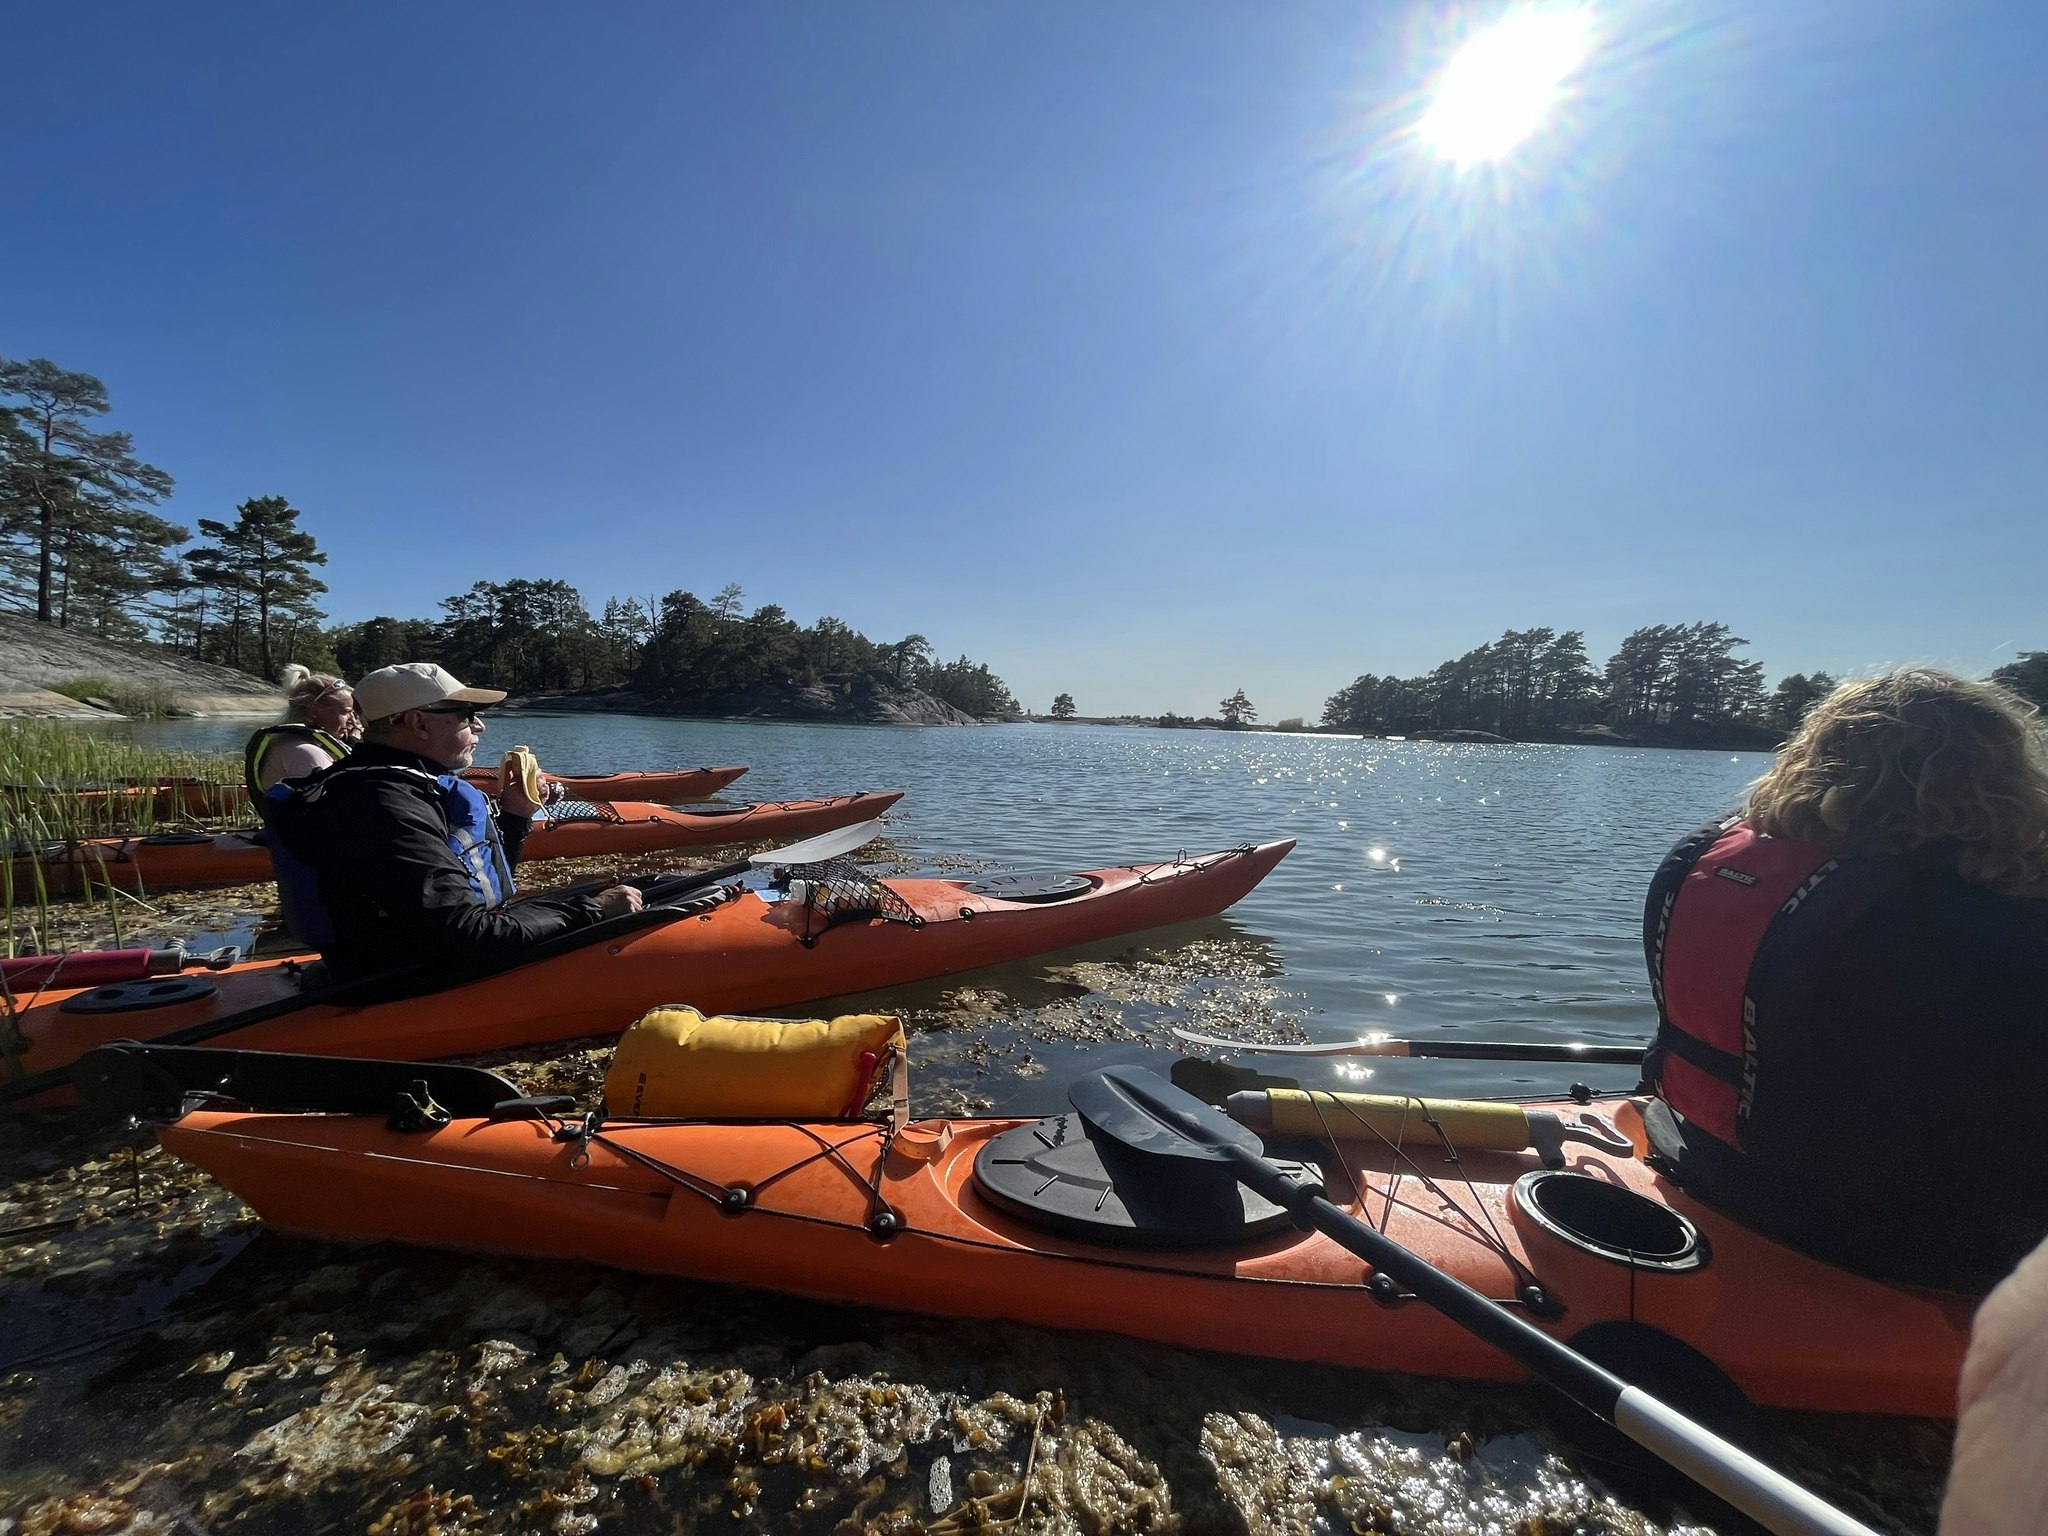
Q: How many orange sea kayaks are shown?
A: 4